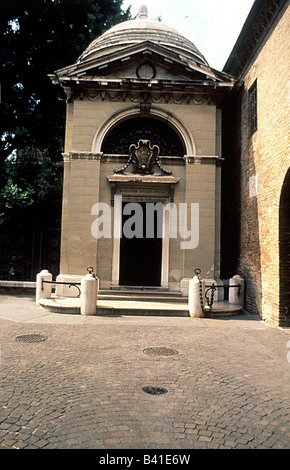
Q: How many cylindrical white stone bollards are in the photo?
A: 4